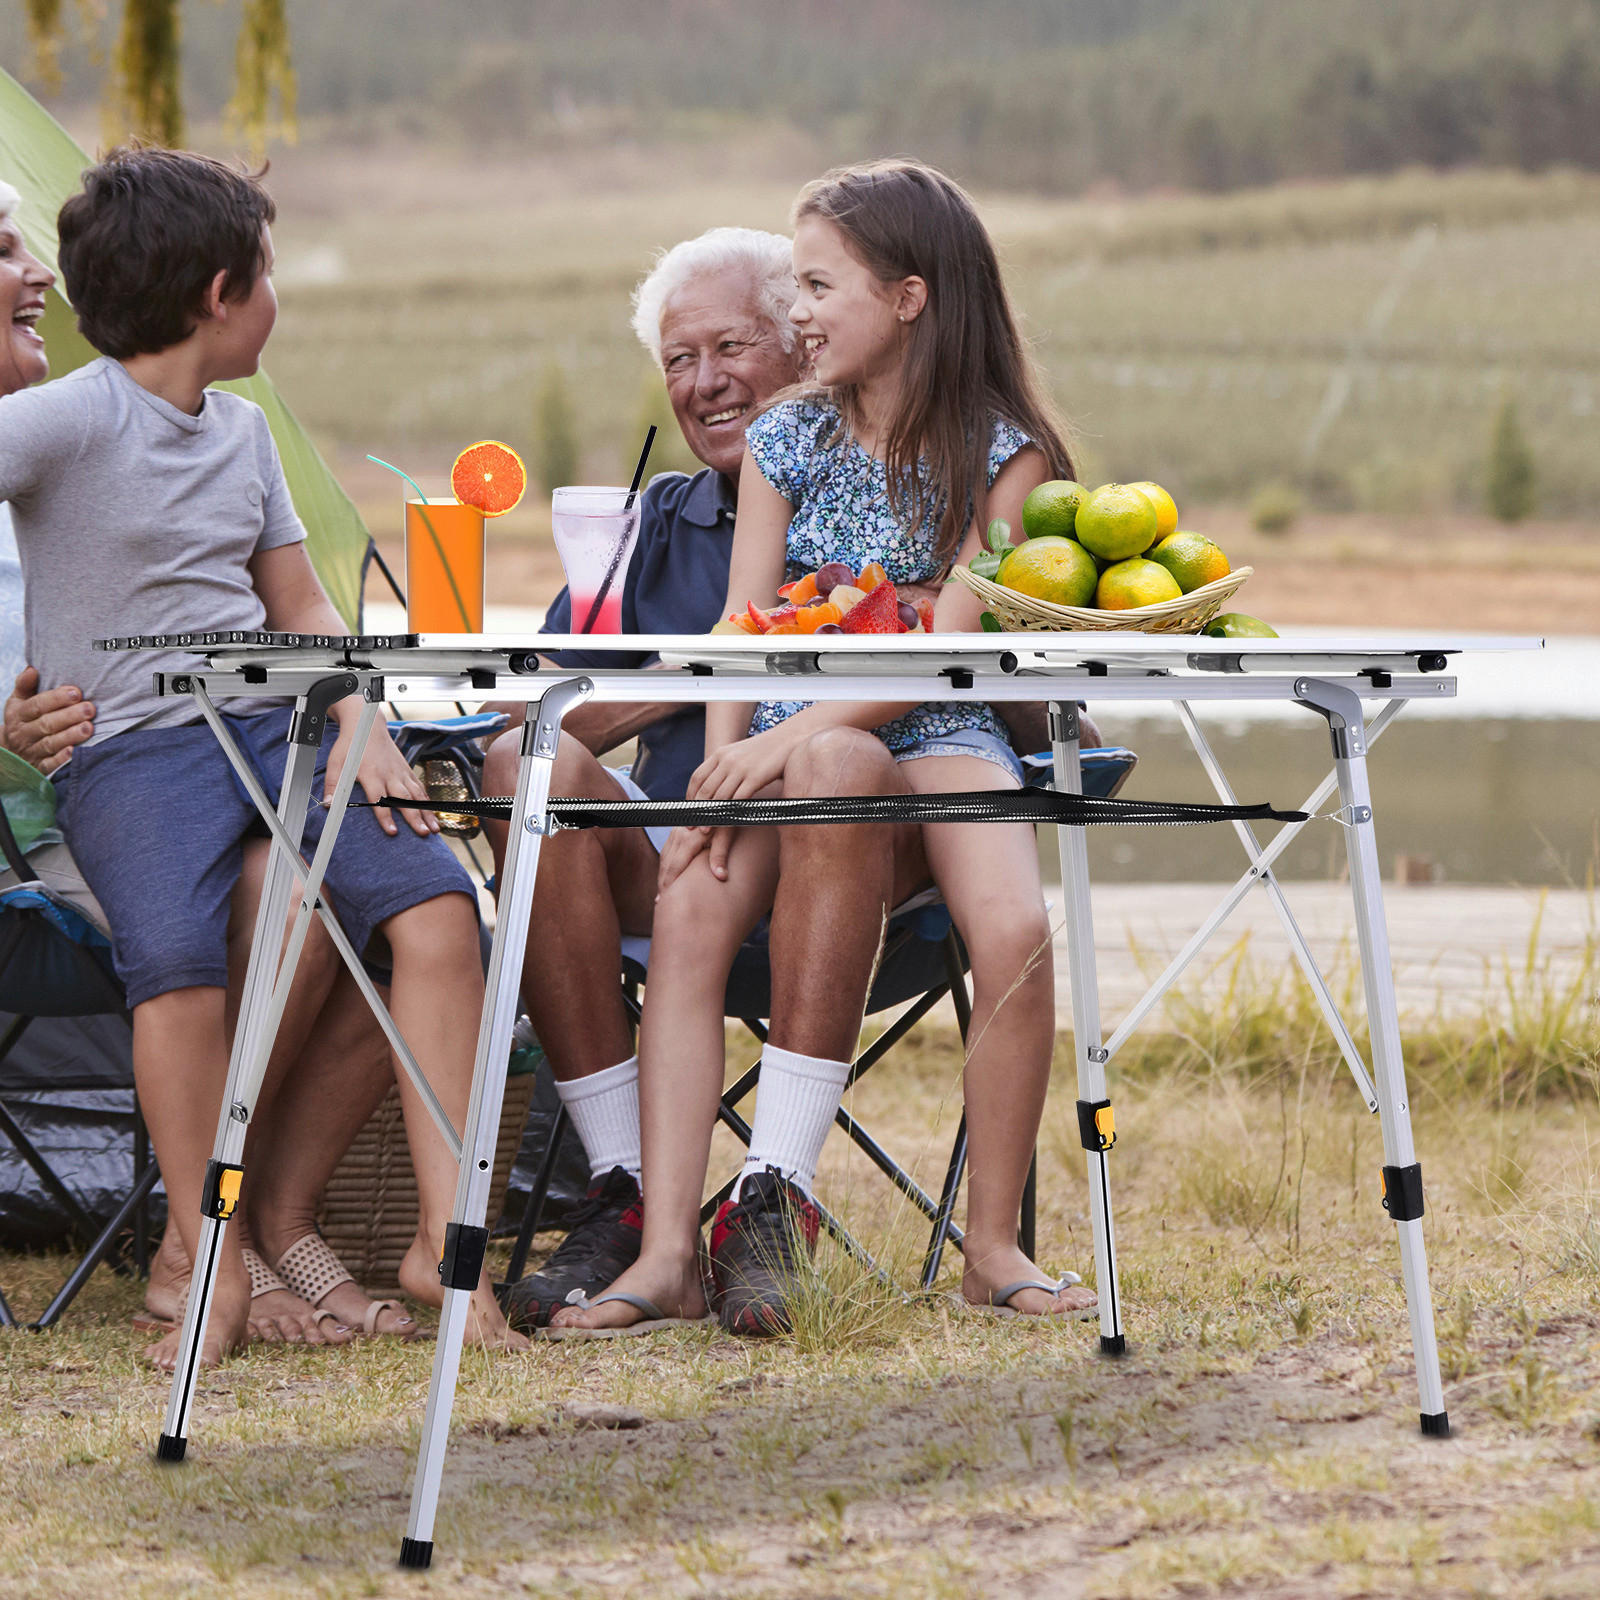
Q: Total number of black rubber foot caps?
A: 4